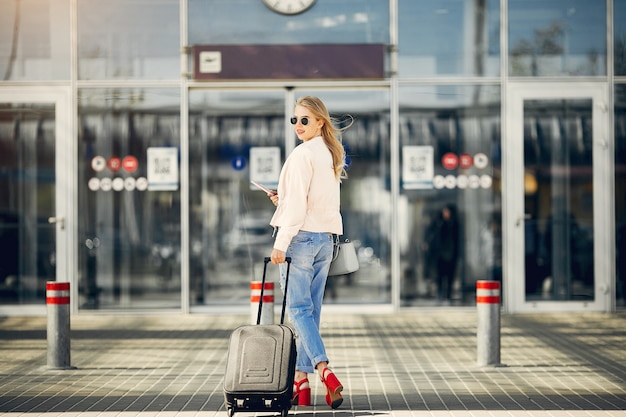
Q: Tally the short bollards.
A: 3